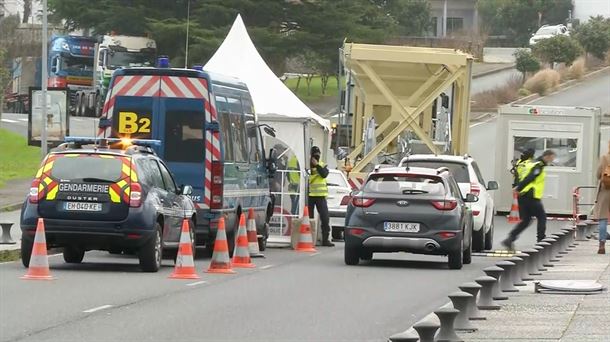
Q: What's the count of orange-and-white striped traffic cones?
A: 7